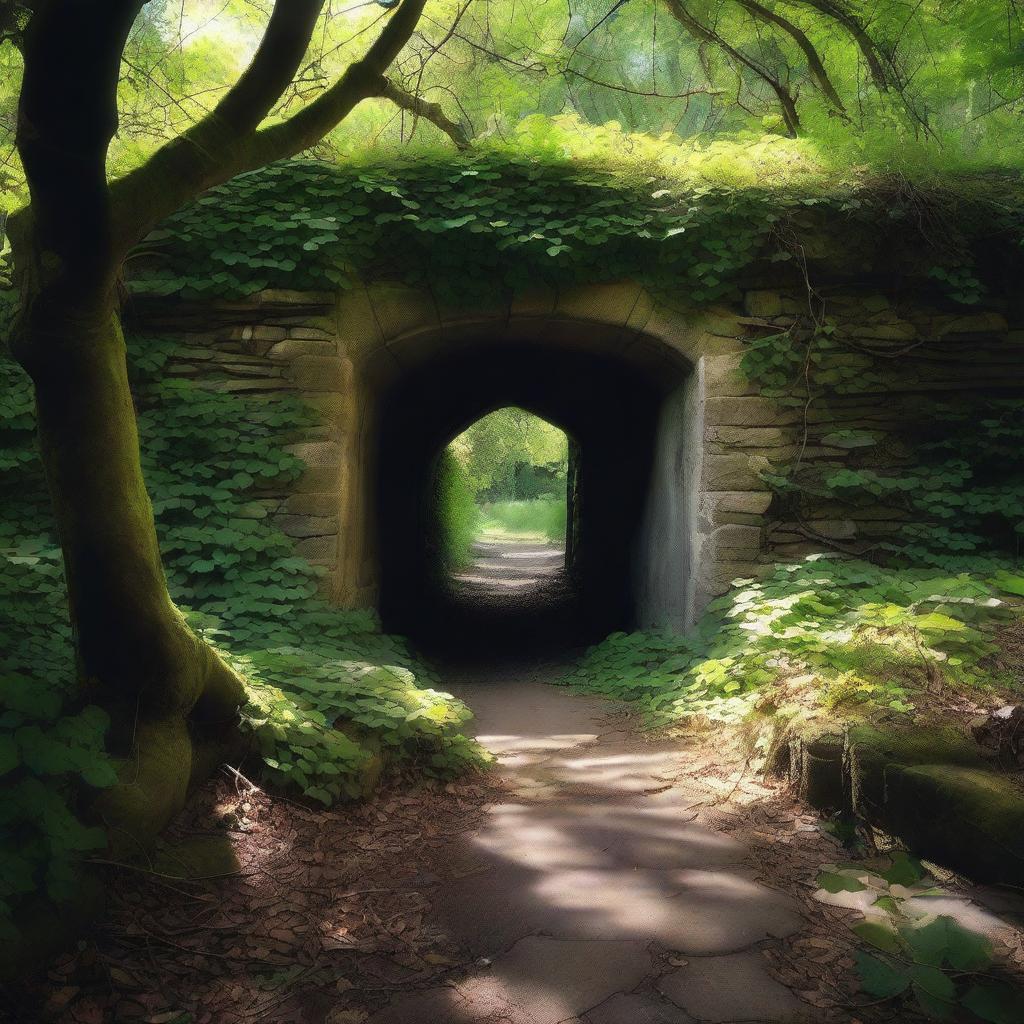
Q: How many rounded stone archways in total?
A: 1